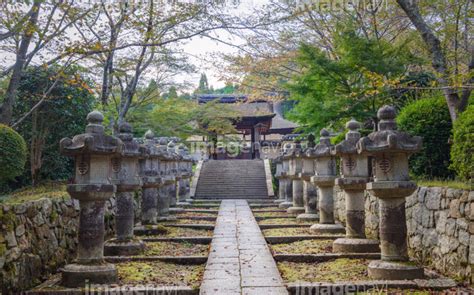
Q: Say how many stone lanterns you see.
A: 14